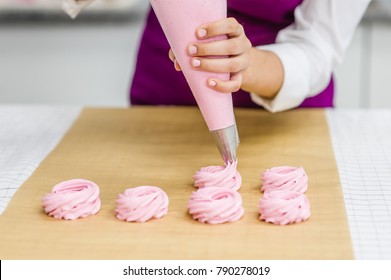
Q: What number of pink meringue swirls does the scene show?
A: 6